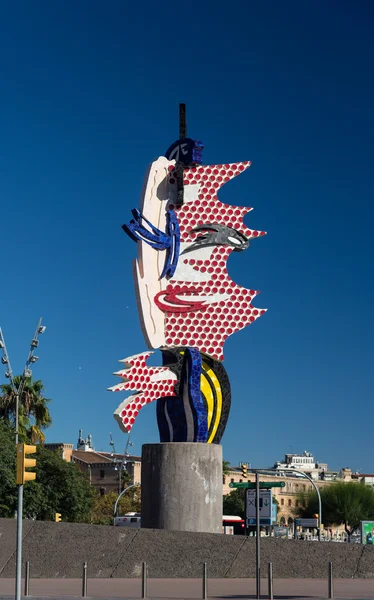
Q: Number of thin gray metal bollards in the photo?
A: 6